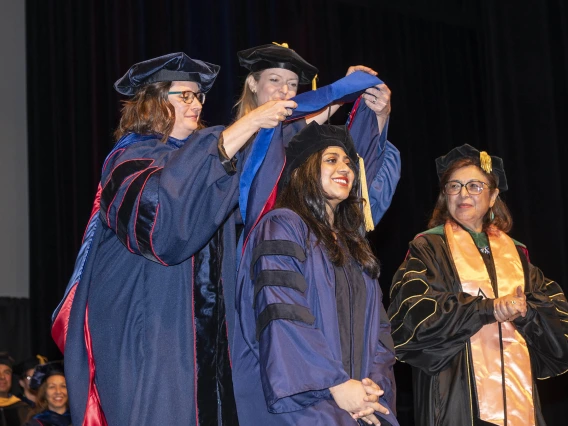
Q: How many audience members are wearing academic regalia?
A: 3